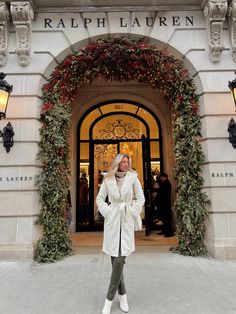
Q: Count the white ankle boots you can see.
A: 2